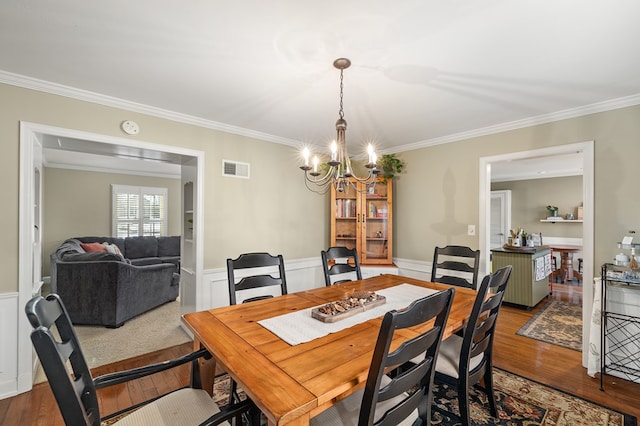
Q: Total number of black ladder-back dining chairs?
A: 6